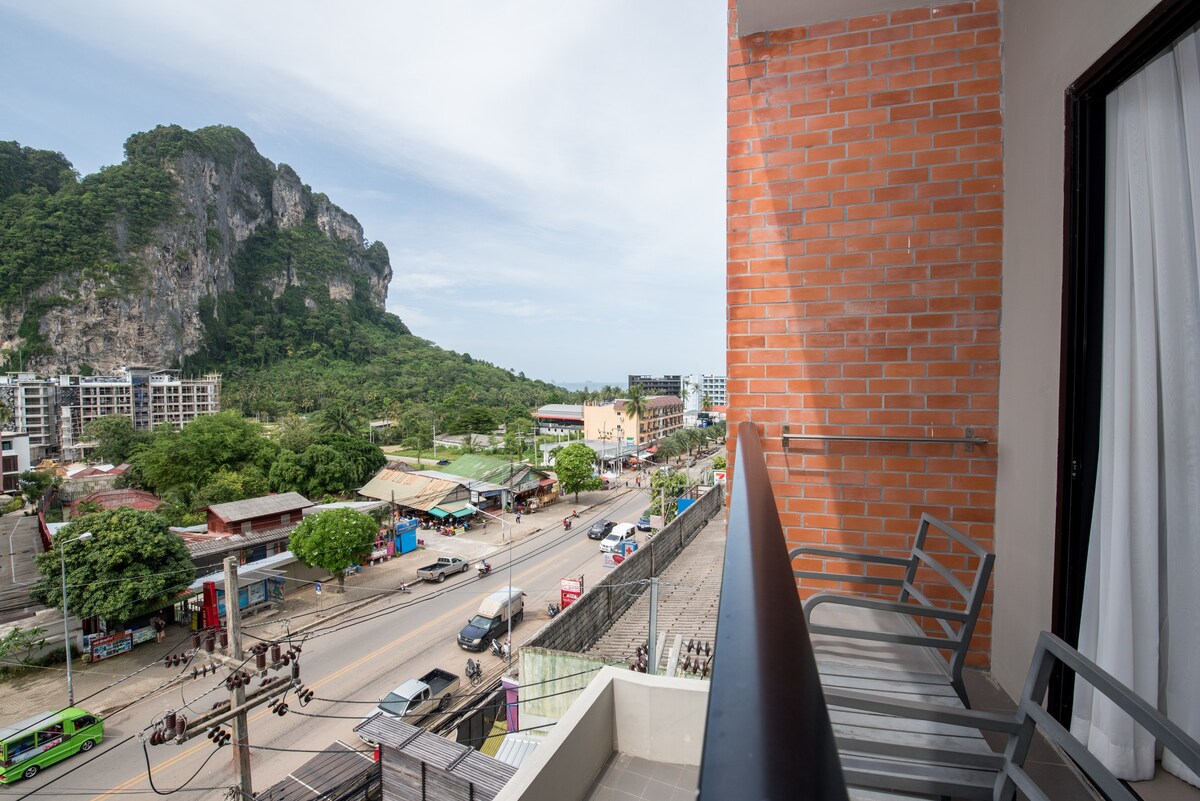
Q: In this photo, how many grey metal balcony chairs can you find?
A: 2